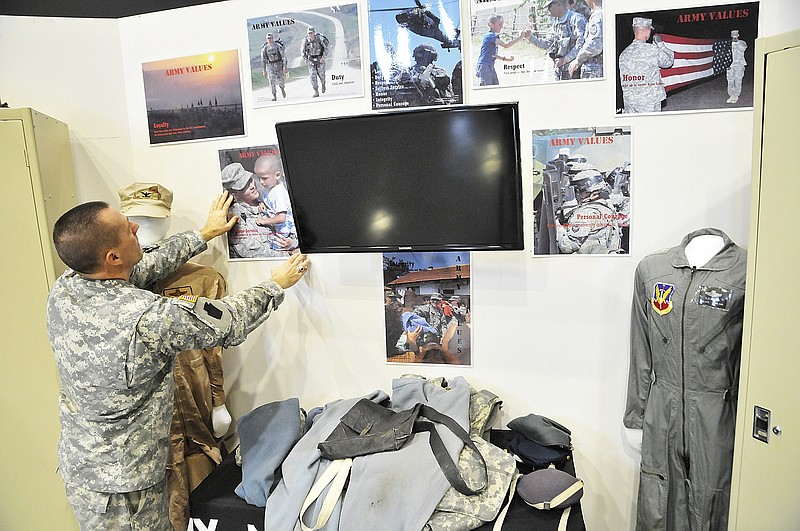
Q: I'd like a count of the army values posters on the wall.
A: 8